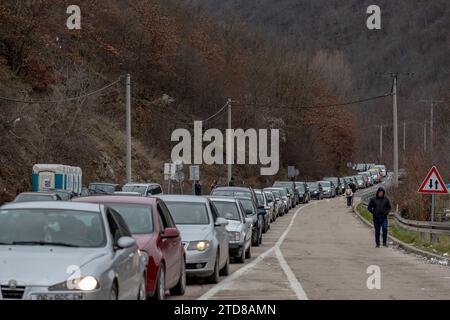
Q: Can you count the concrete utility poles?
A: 7